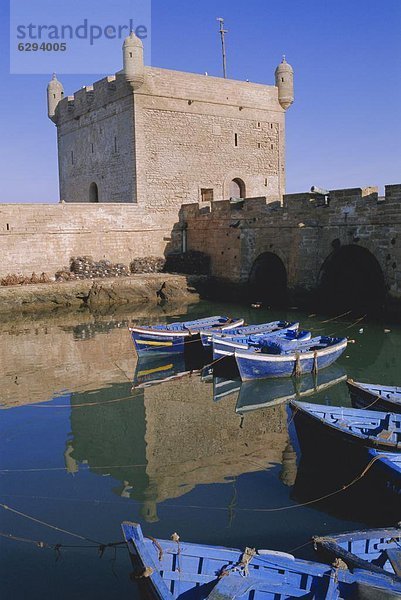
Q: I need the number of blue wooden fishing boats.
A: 9